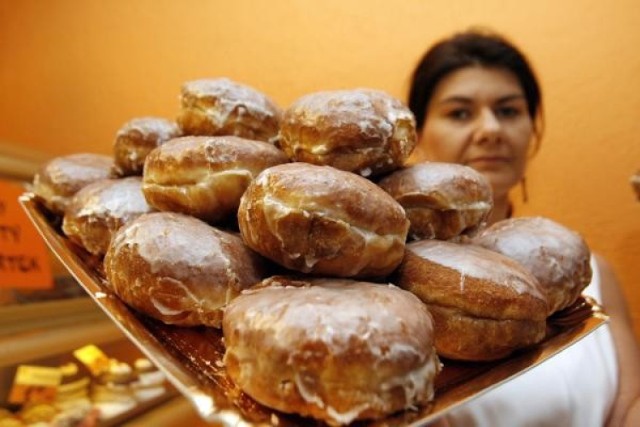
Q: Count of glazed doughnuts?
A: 12